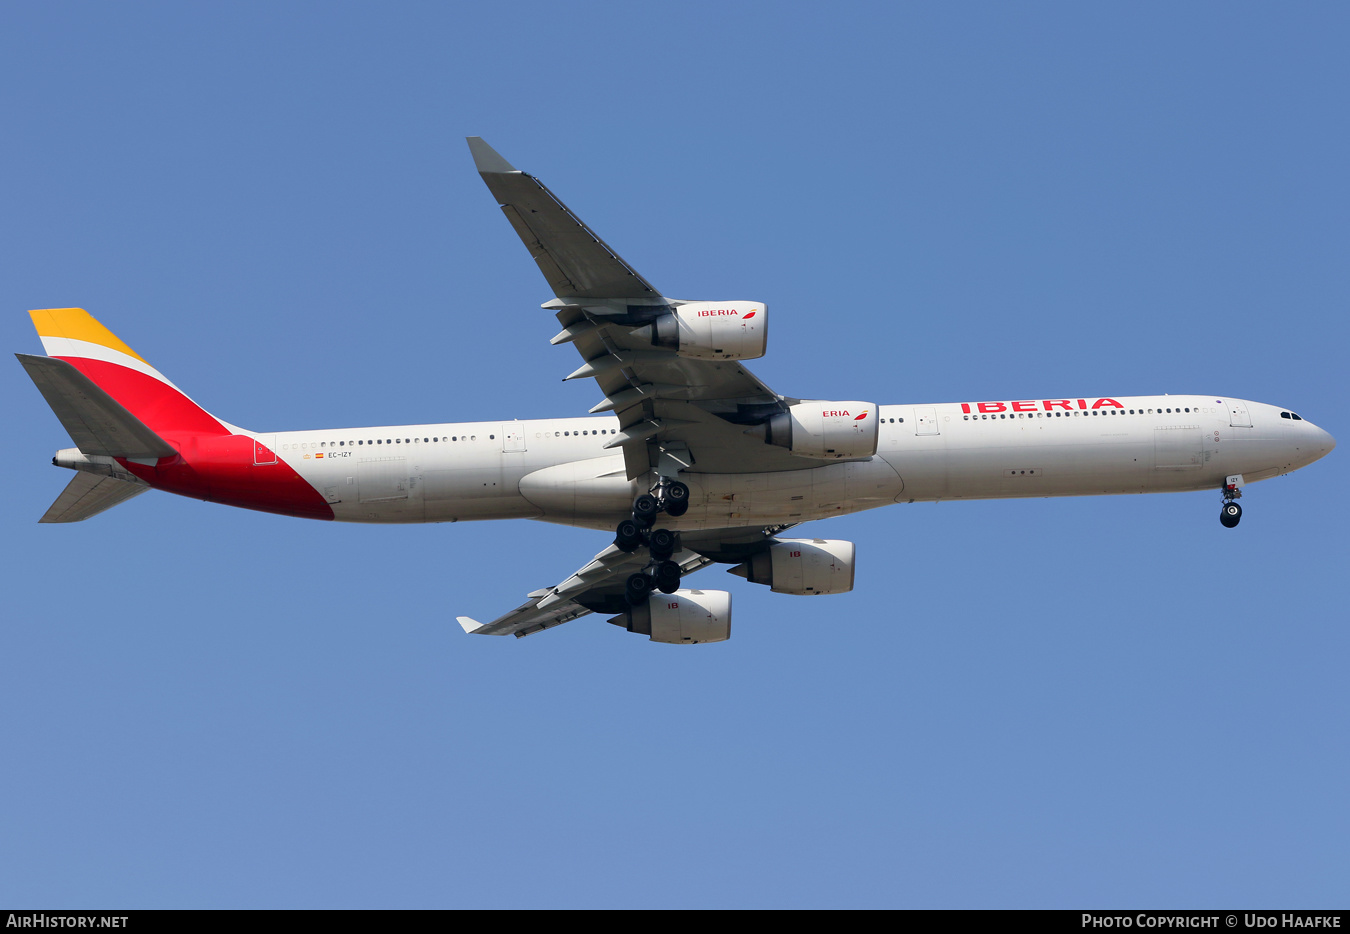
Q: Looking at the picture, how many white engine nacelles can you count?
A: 4